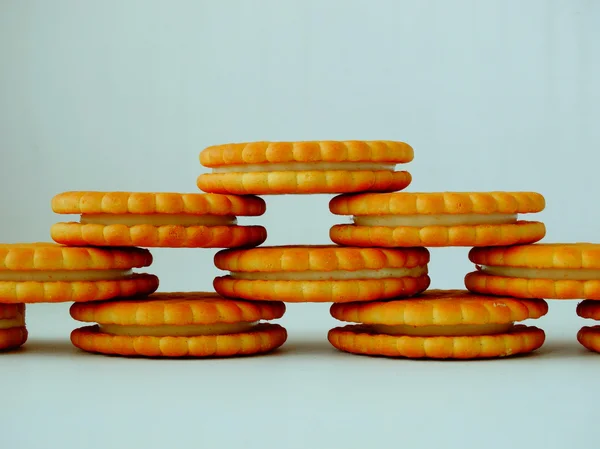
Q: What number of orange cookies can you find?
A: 10